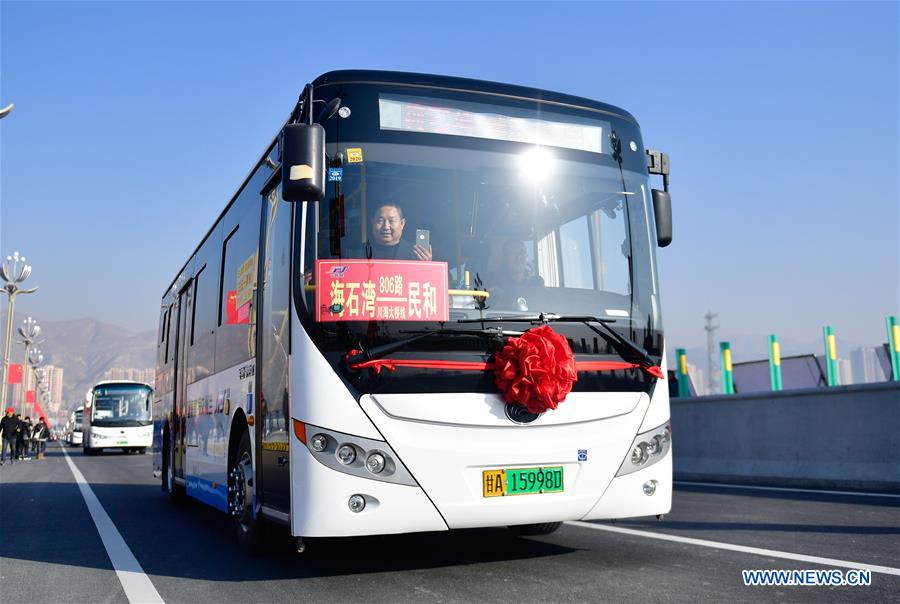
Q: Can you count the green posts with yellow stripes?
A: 5